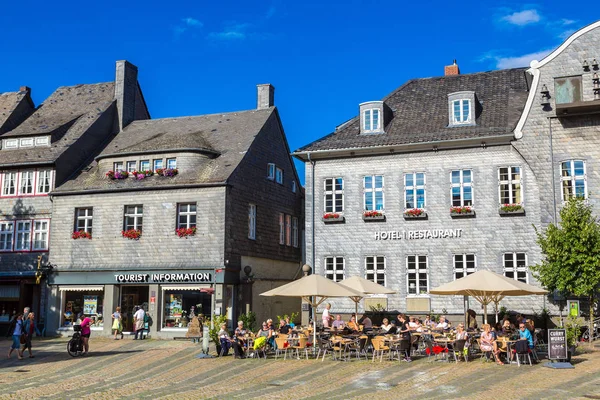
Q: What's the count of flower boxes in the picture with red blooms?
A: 11